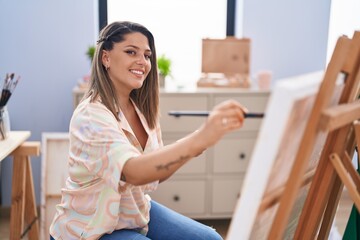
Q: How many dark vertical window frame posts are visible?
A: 2